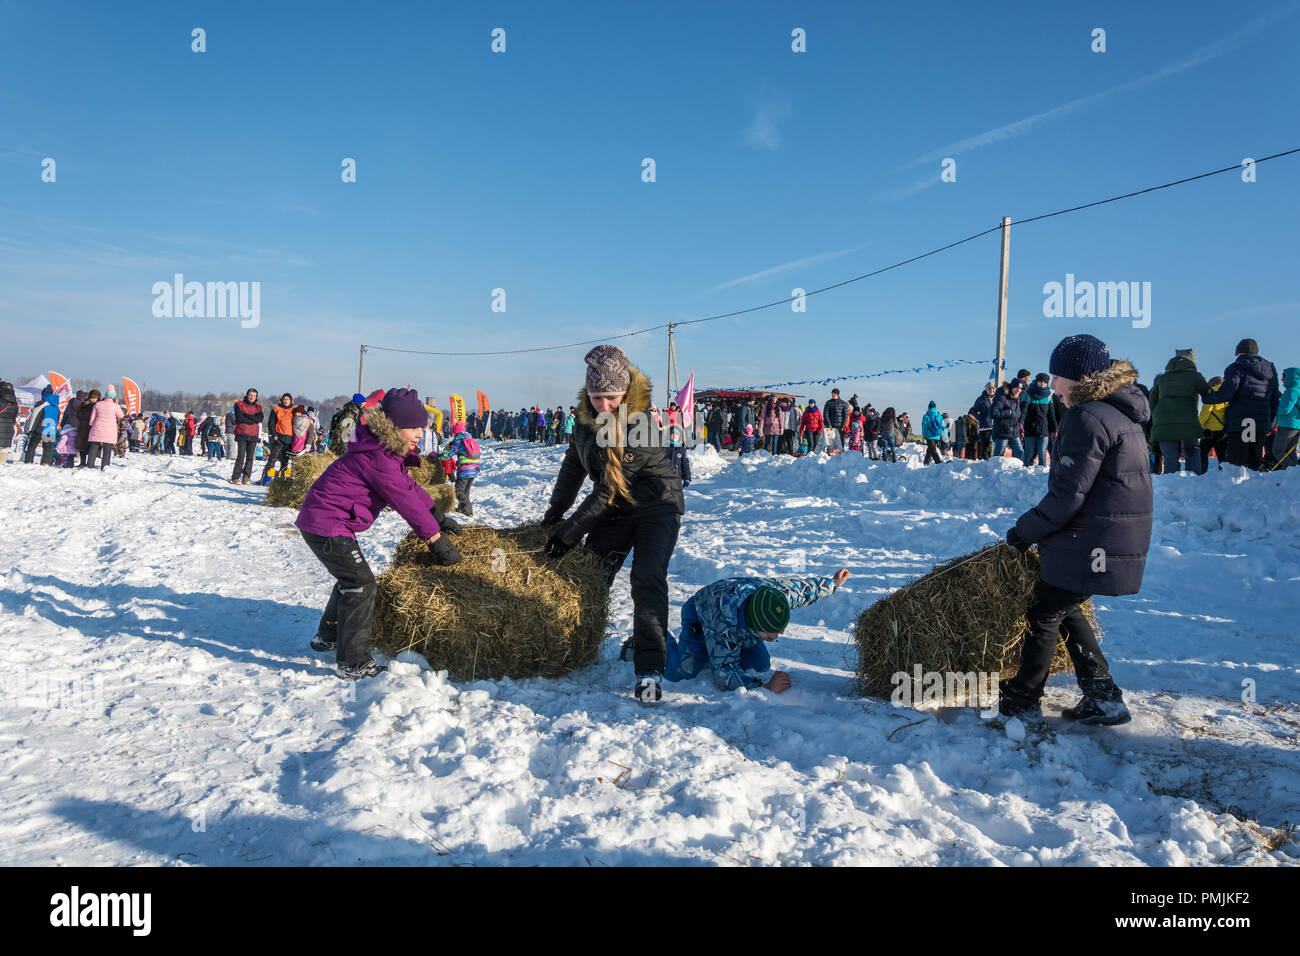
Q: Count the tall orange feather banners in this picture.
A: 3